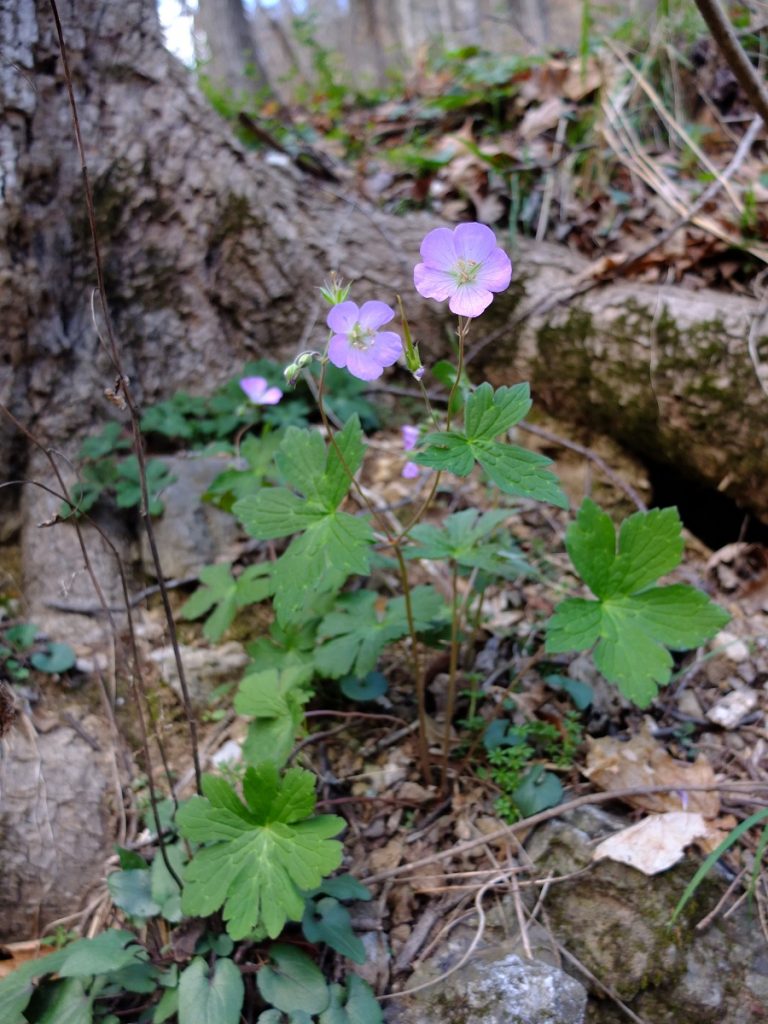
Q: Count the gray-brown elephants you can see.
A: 0